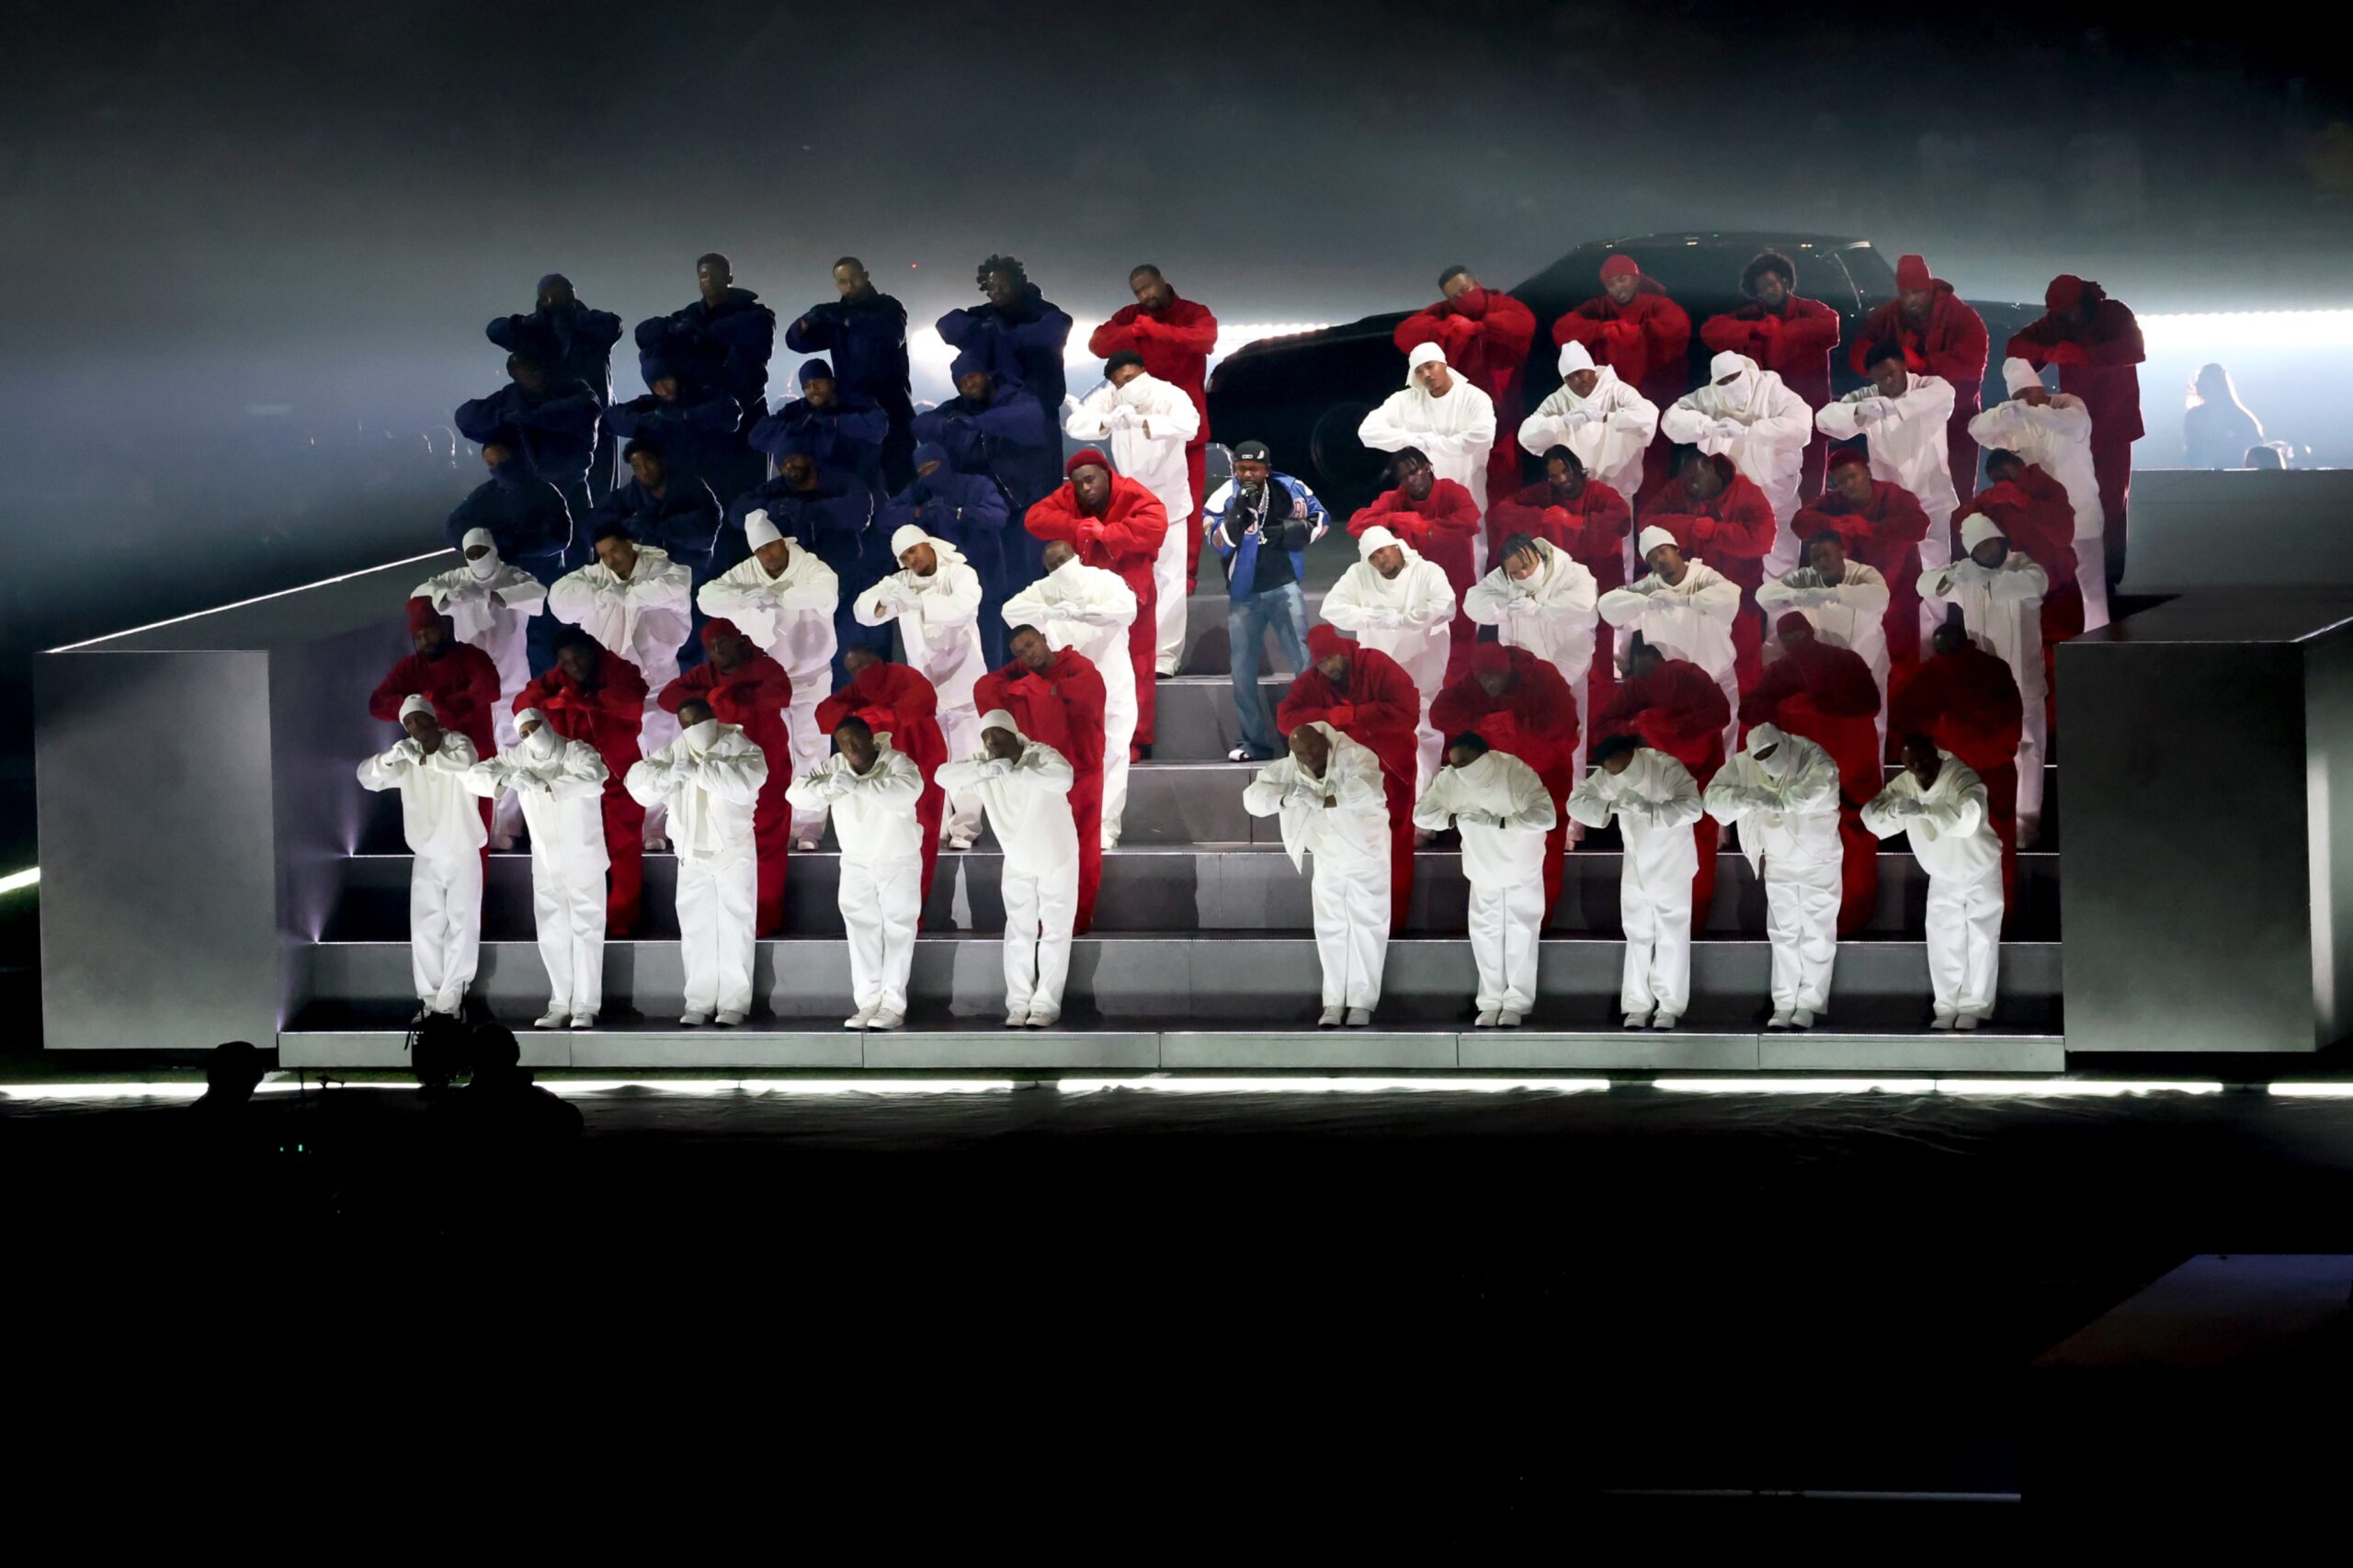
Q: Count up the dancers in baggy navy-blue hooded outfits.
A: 12